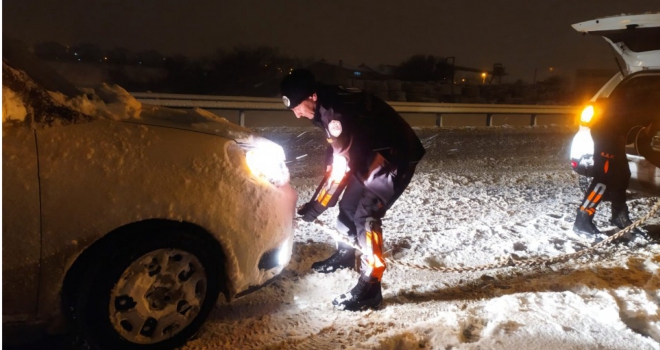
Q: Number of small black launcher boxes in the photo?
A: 0